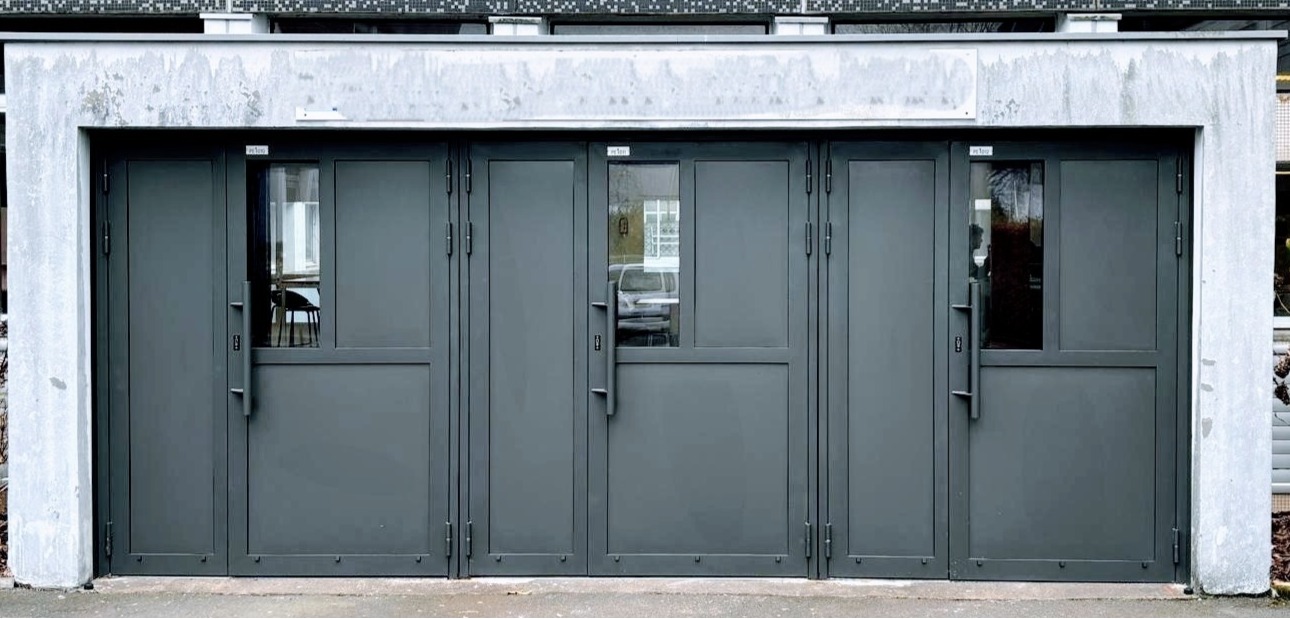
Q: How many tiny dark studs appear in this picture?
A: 15